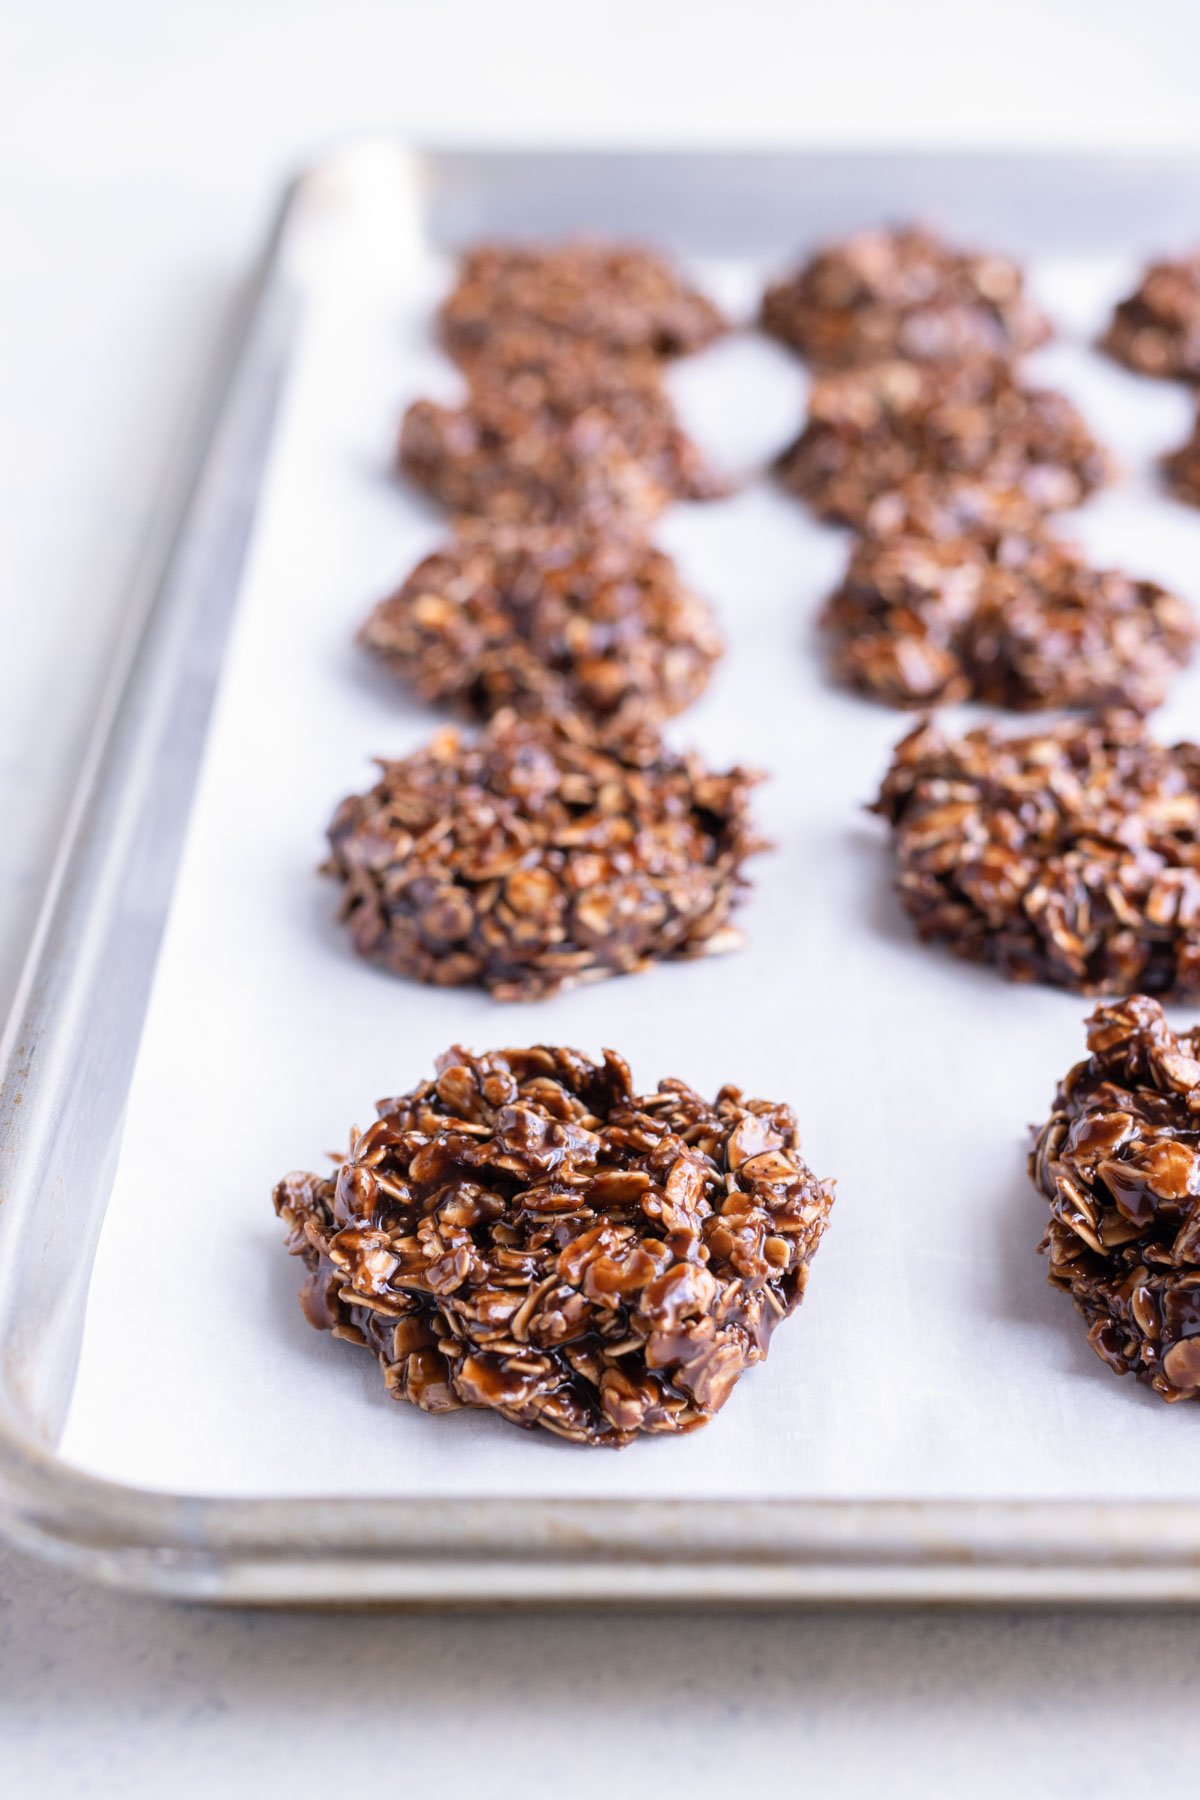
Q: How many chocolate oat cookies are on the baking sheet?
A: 12